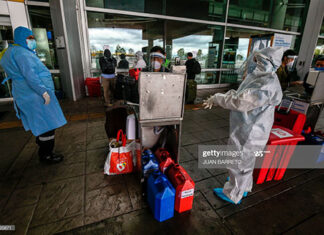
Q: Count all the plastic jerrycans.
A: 4